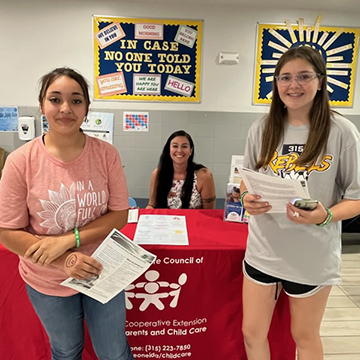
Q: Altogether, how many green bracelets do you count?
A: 3